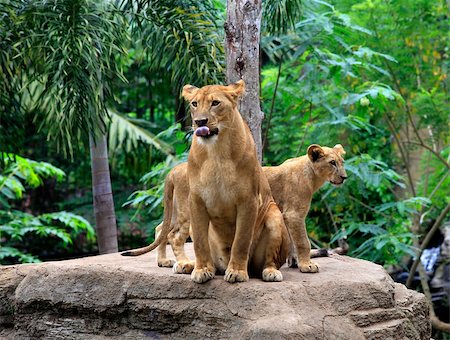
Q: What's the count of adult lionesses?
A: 1